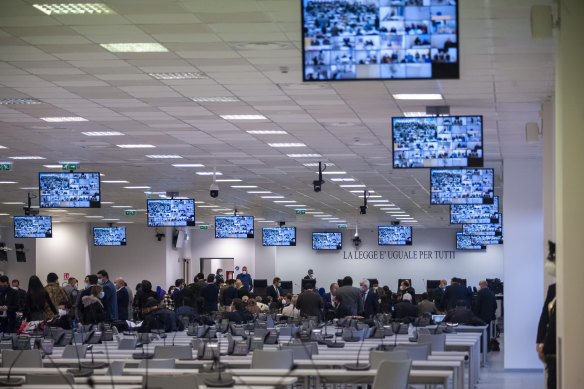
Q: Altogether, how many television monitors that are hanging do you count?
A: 15